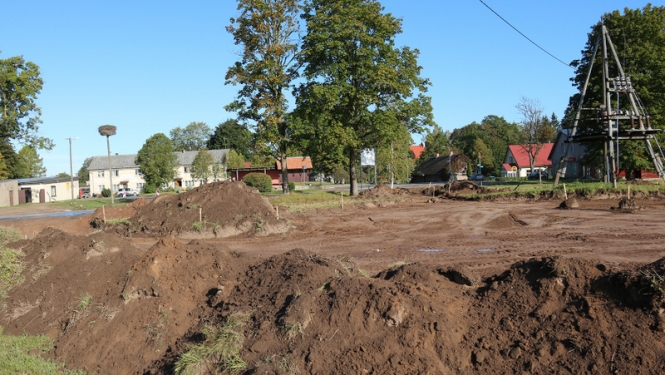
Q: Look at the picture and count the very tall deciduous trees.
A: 2